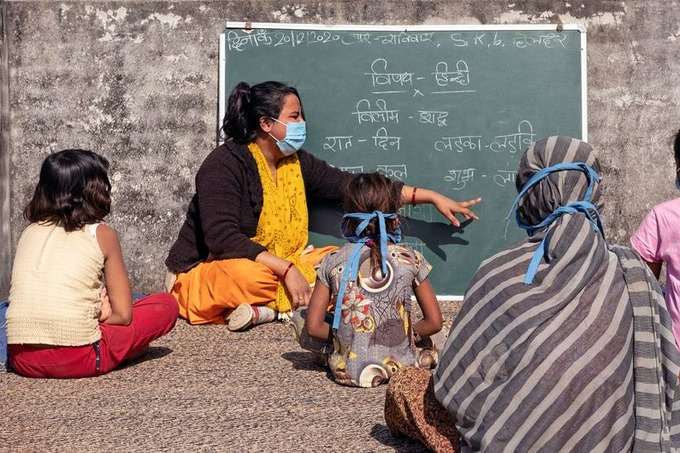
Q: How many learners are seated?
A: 4